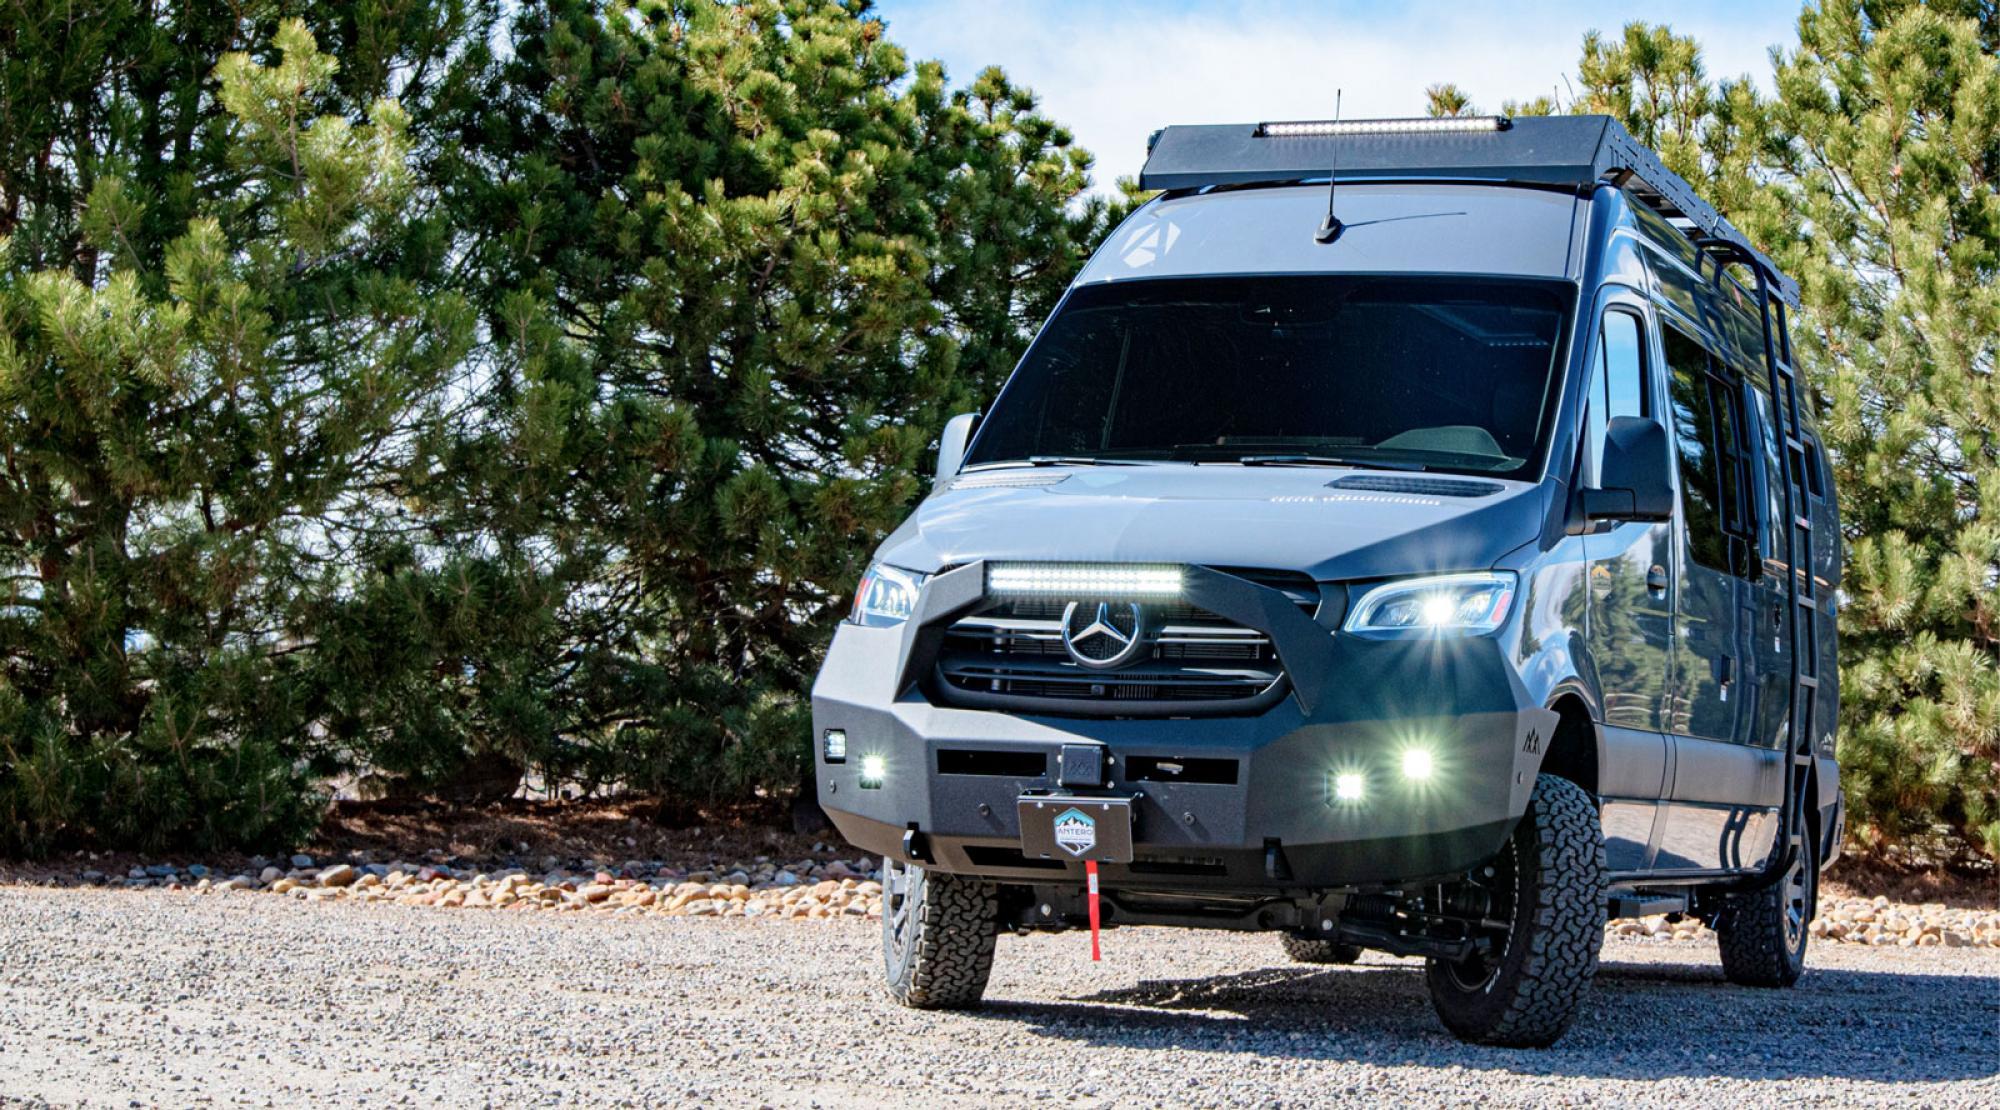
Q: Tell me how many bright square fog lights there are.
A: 4